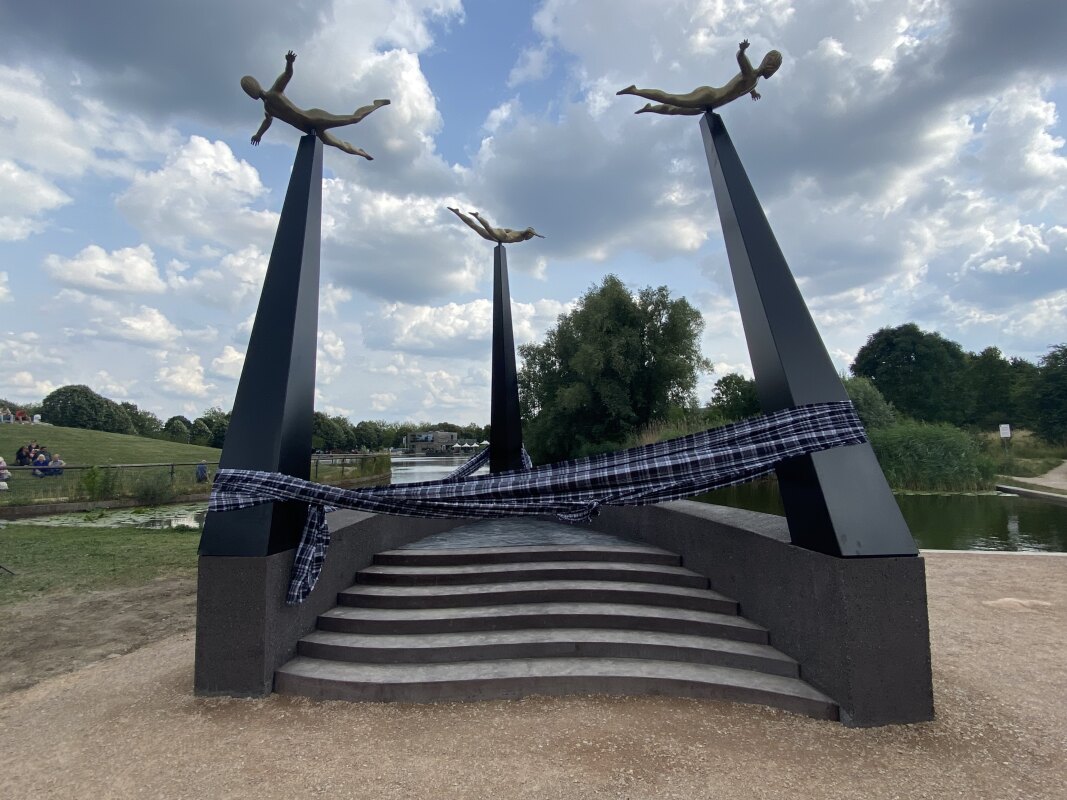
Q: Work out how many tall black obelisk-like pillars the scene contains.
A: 3